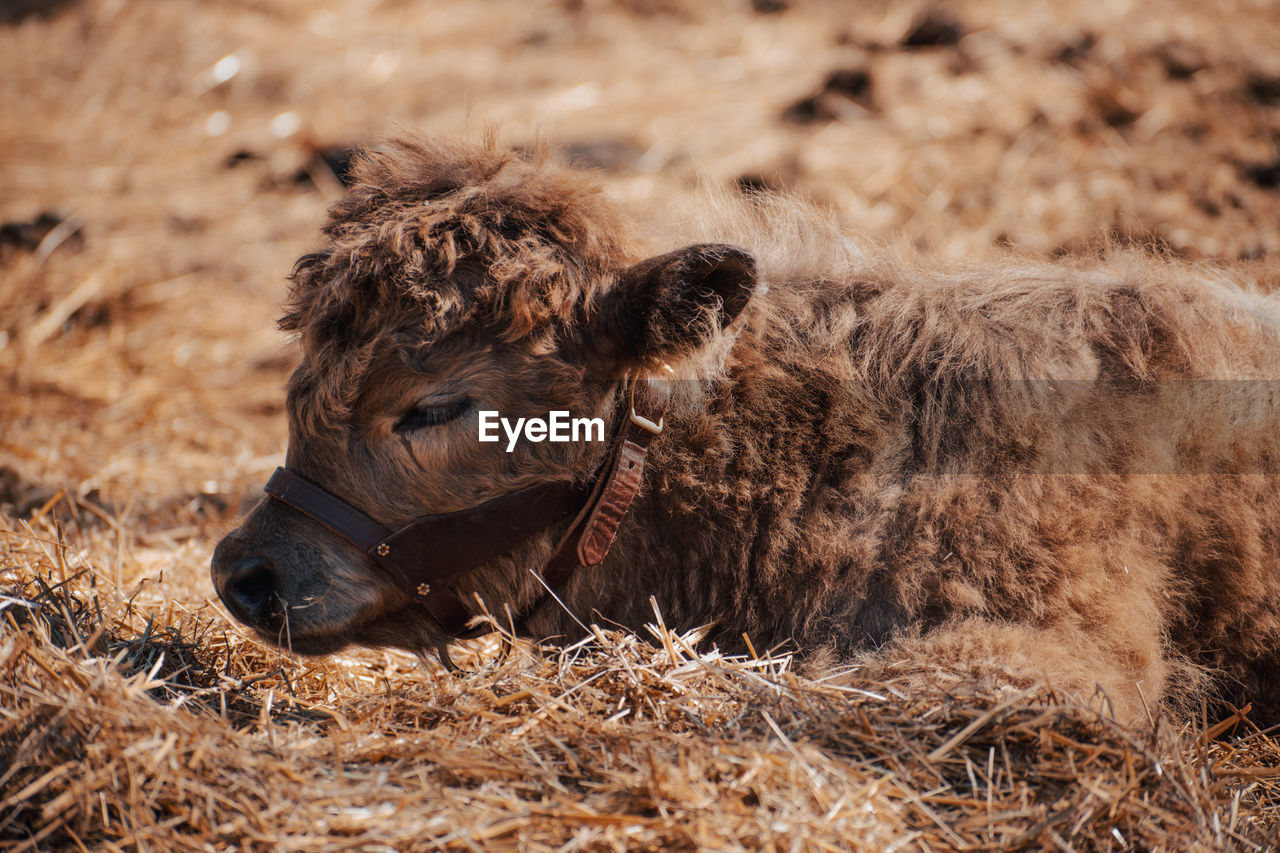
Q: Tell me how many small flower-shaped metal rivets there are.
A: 2